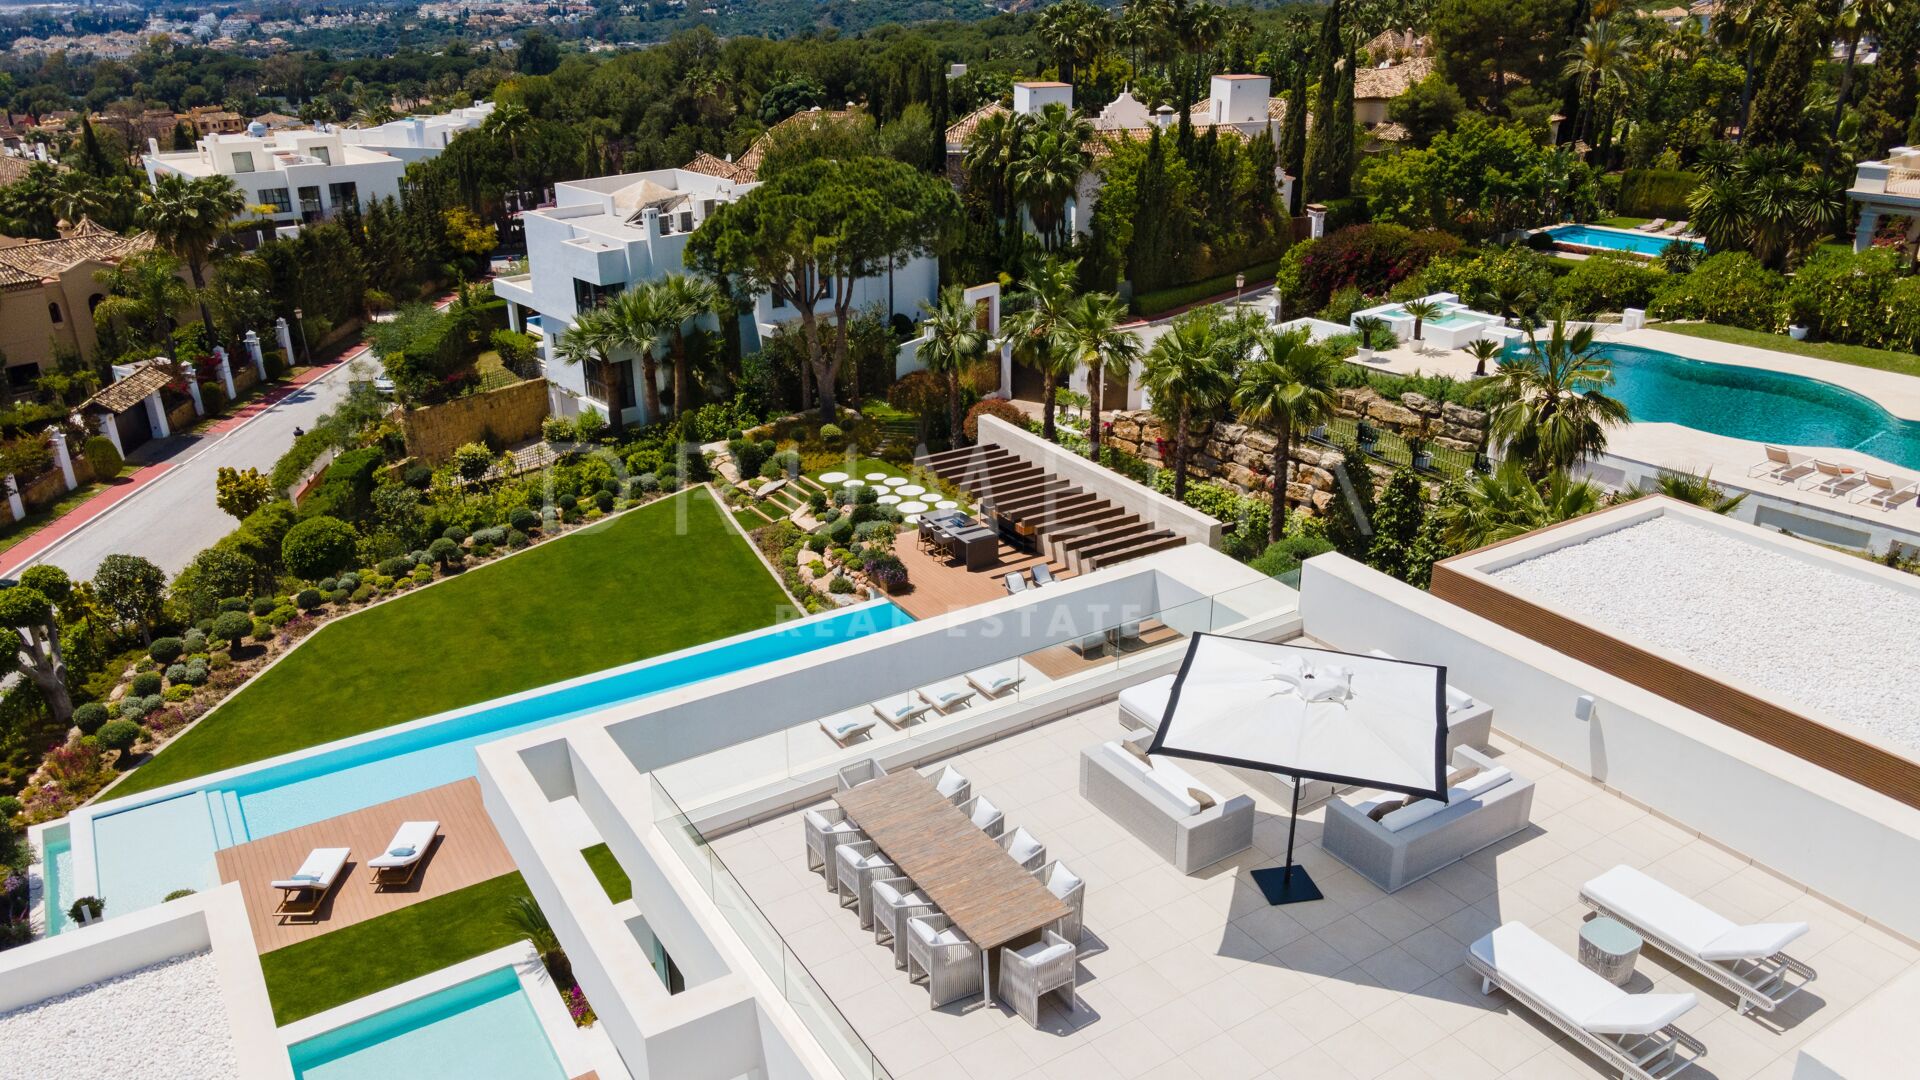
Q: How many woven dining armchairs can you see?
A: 10